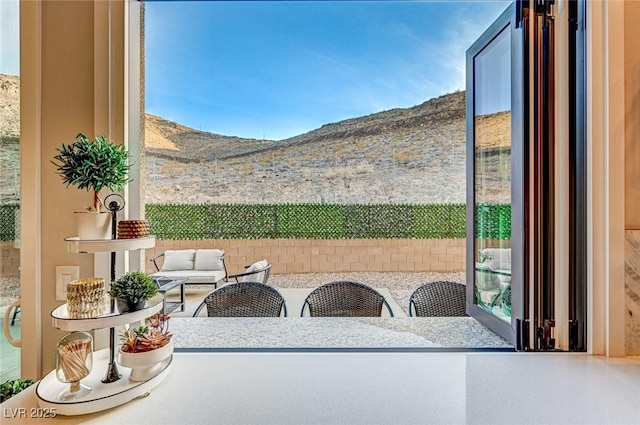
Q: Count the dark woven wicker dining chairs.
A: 3